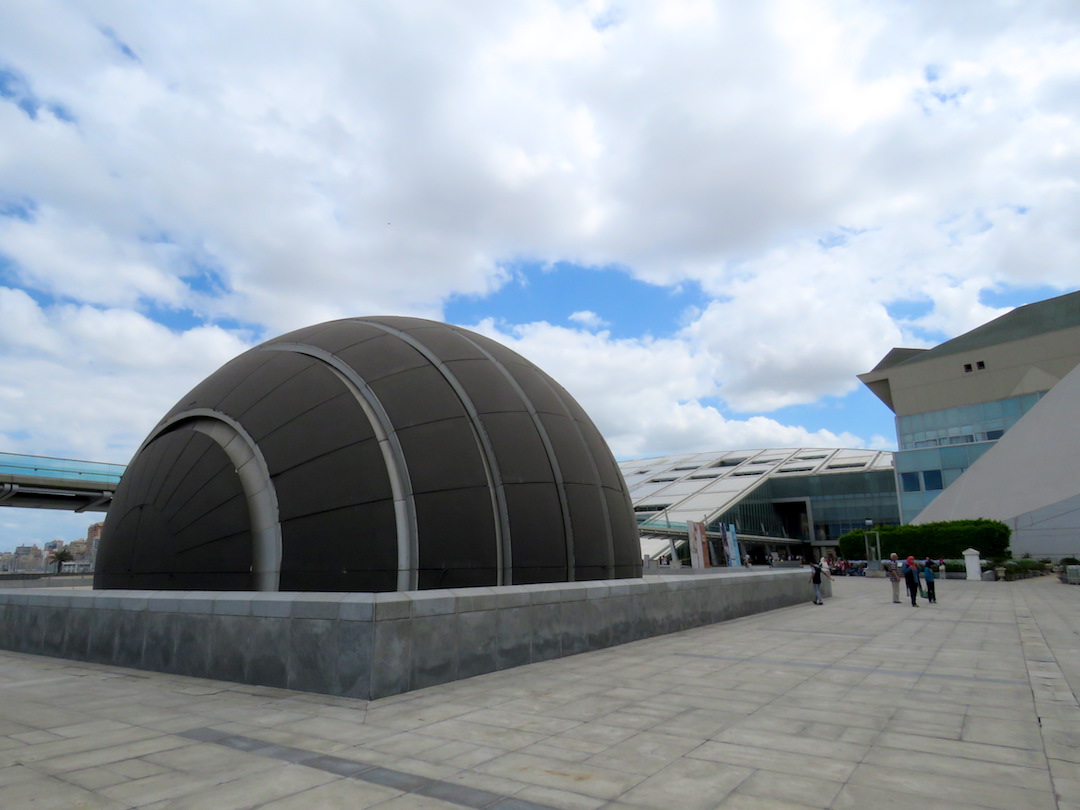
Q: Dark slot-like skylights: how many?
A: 11